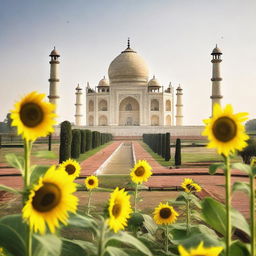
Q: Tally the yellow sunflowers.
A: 10